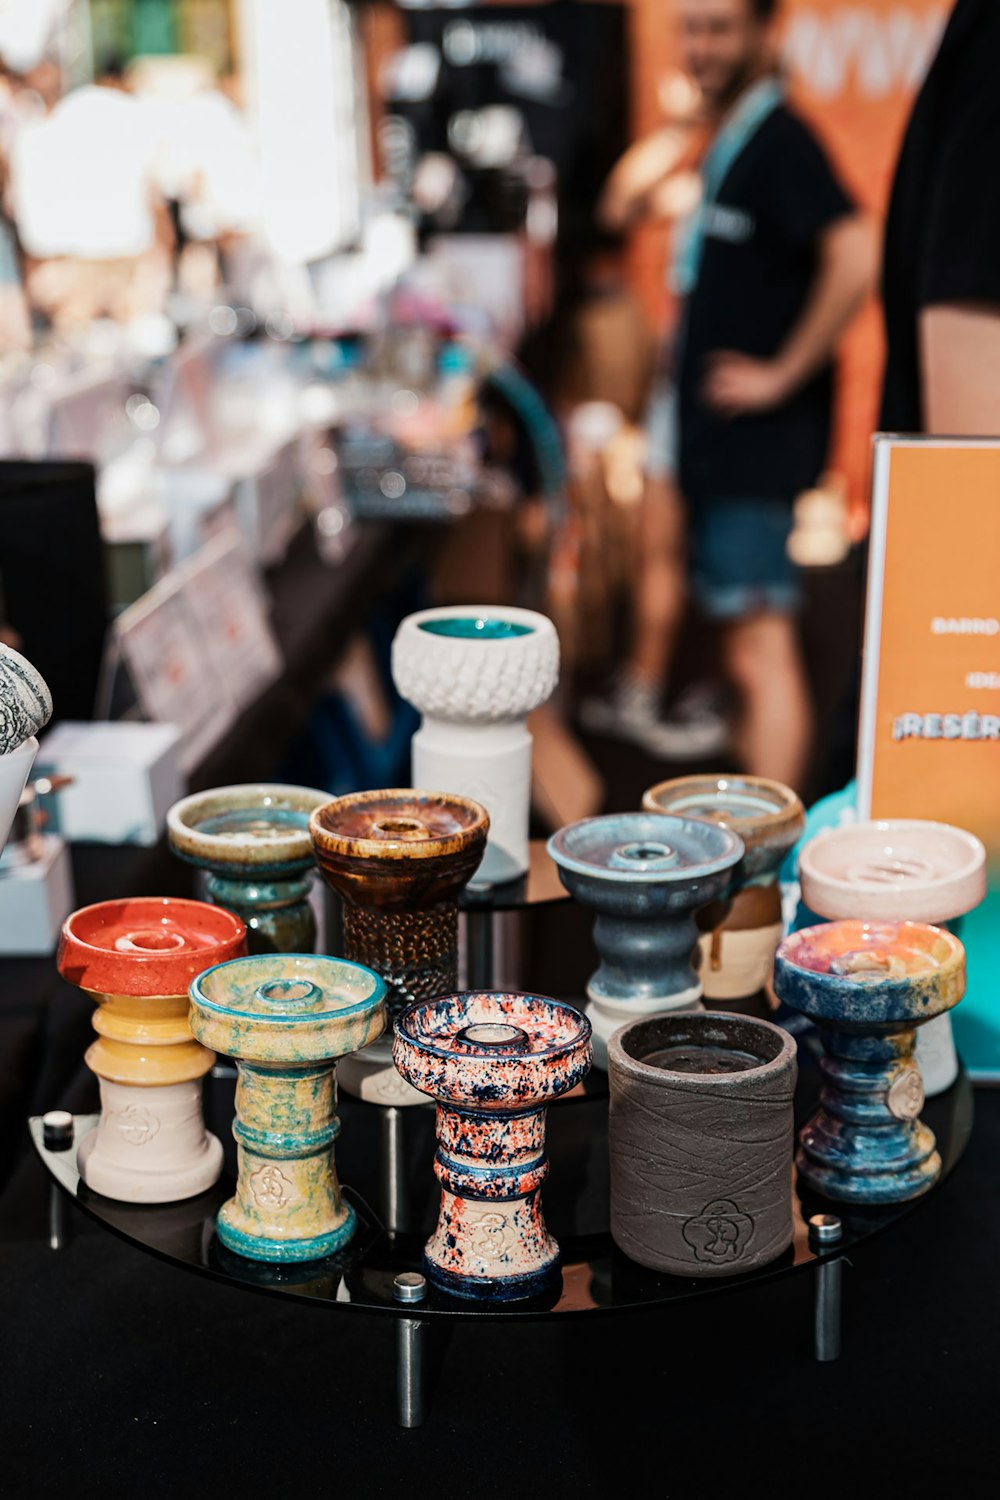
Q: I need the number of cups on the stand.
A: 11